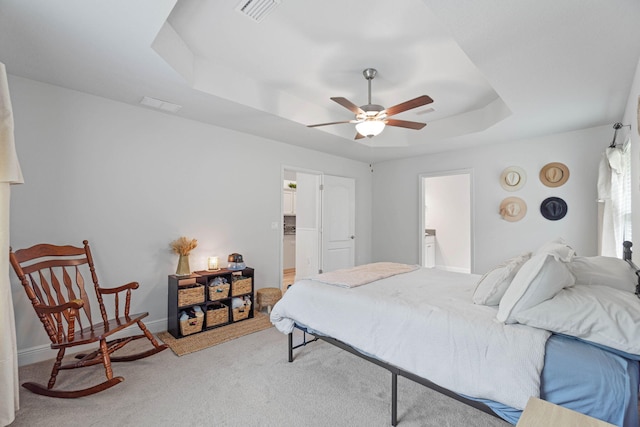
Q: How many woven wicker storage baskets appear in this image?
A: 6